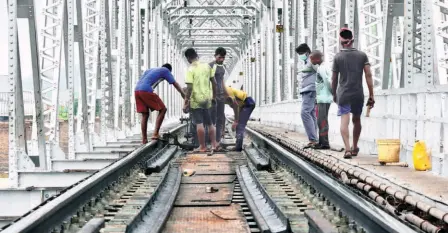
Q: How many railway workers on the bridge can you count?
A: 7